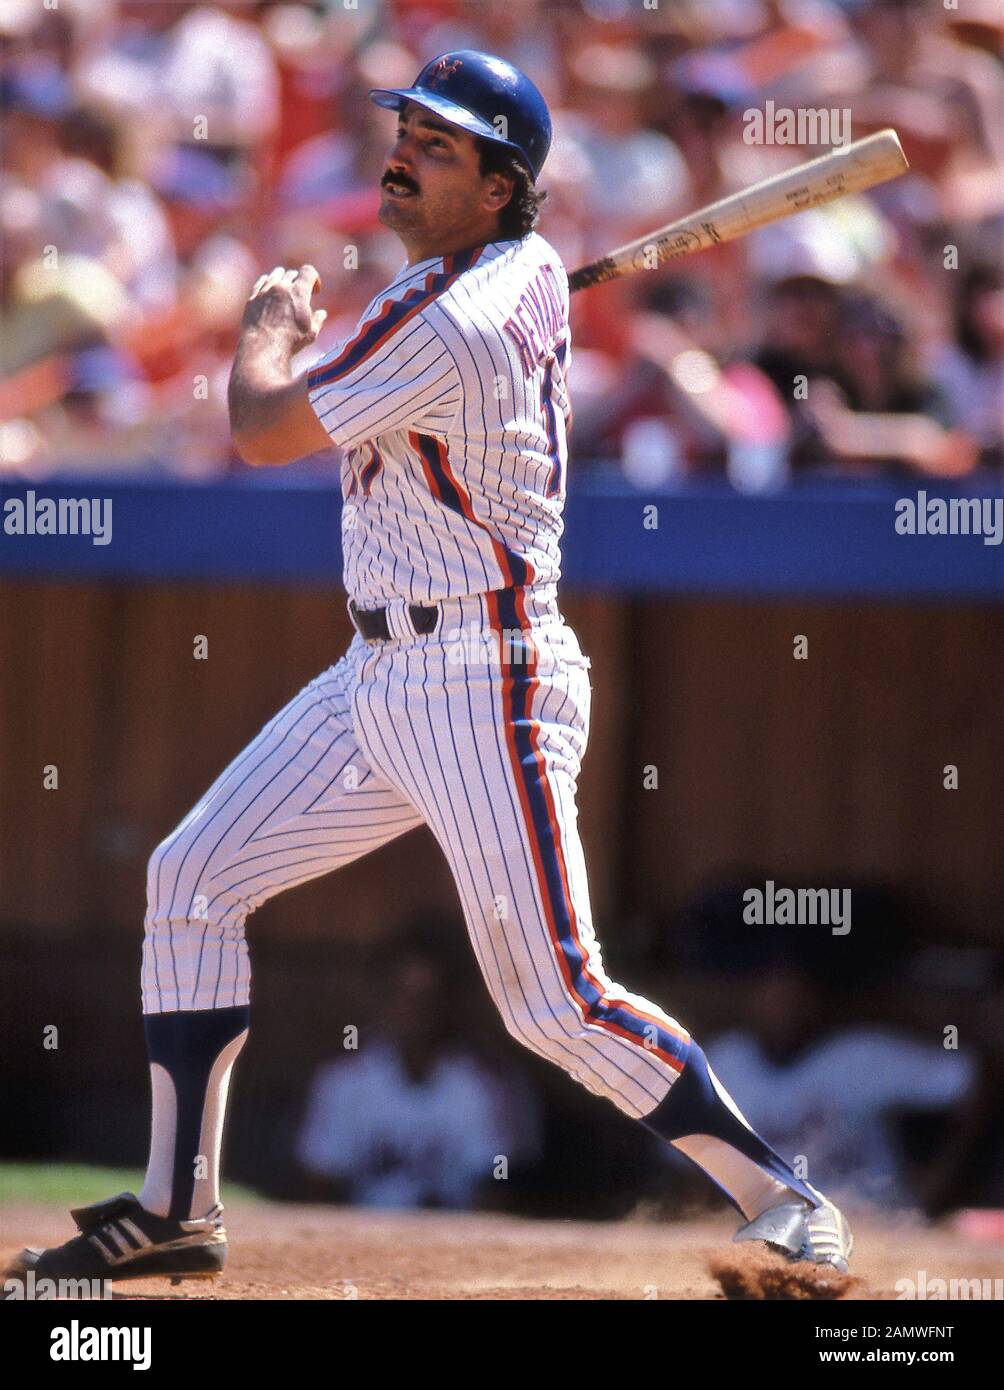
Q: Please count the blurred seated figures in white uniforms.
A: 2